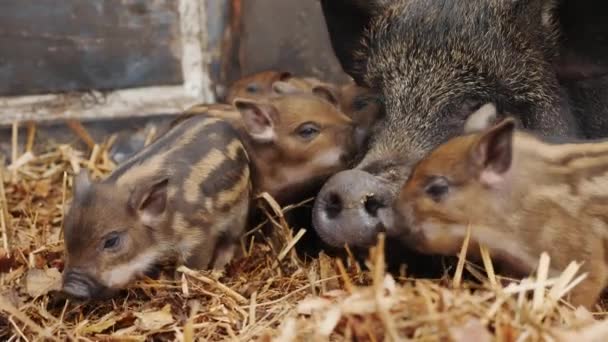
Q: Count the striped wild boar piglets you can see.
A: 5